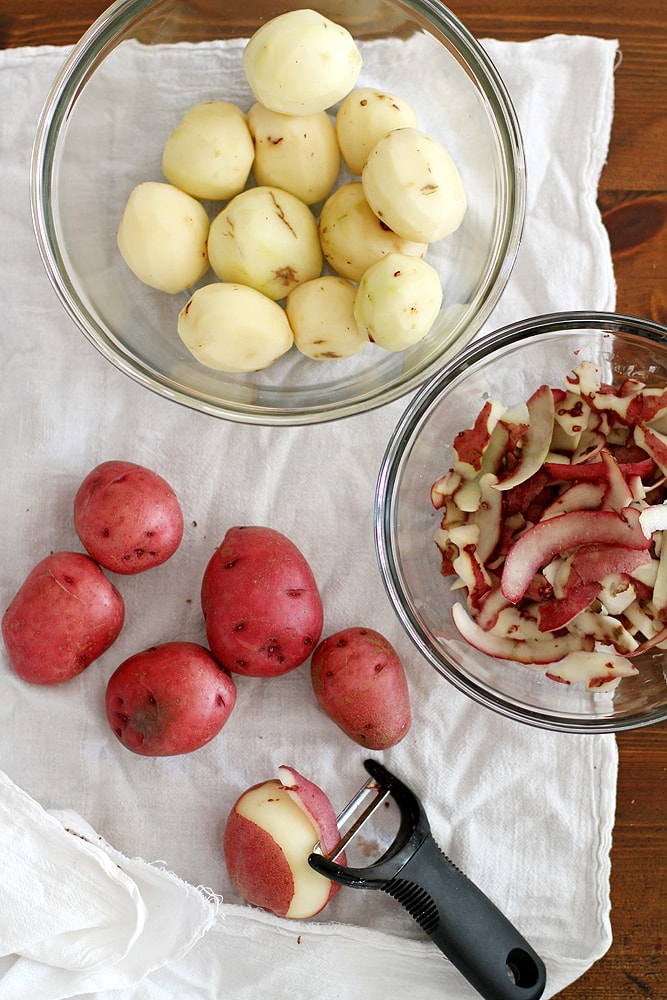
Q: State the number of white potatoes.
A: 11